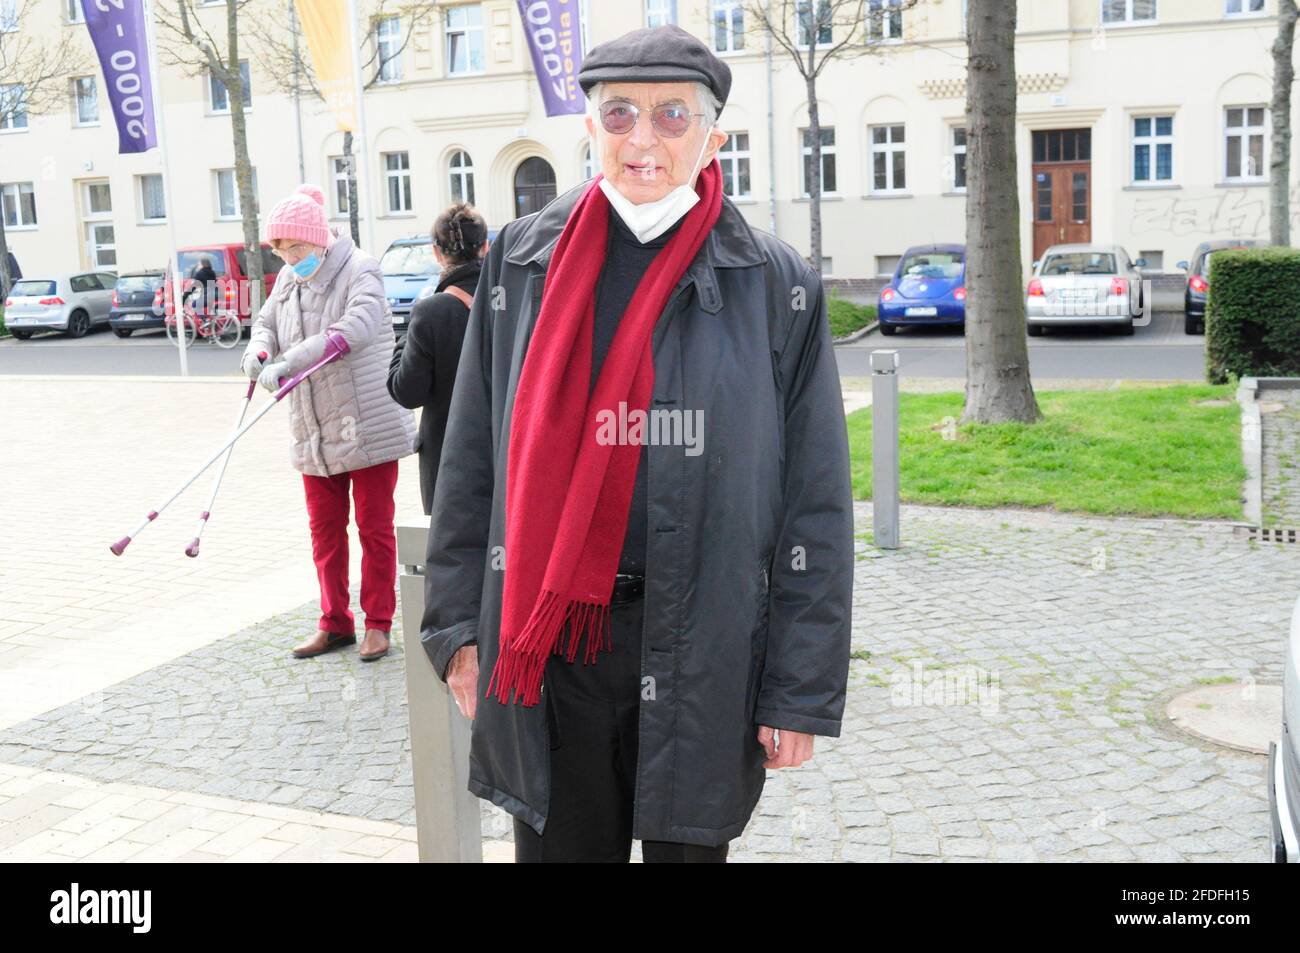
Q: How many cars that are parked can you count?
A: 7